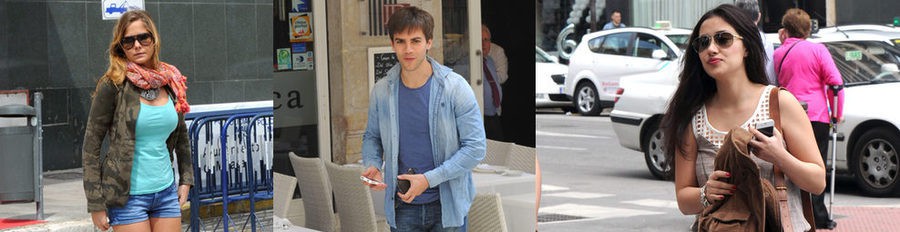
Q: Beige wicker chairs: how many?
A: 6